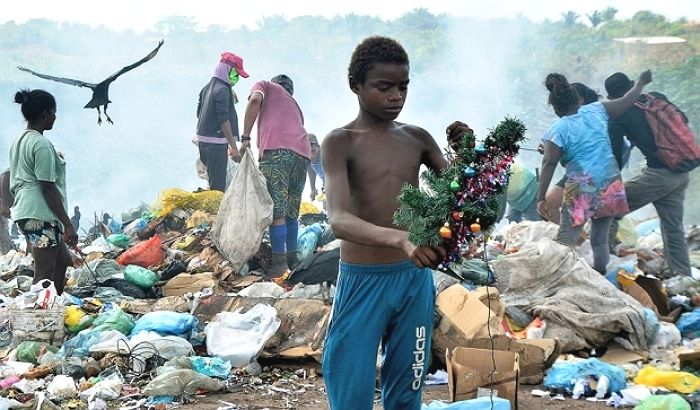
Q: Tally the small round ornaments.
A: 6